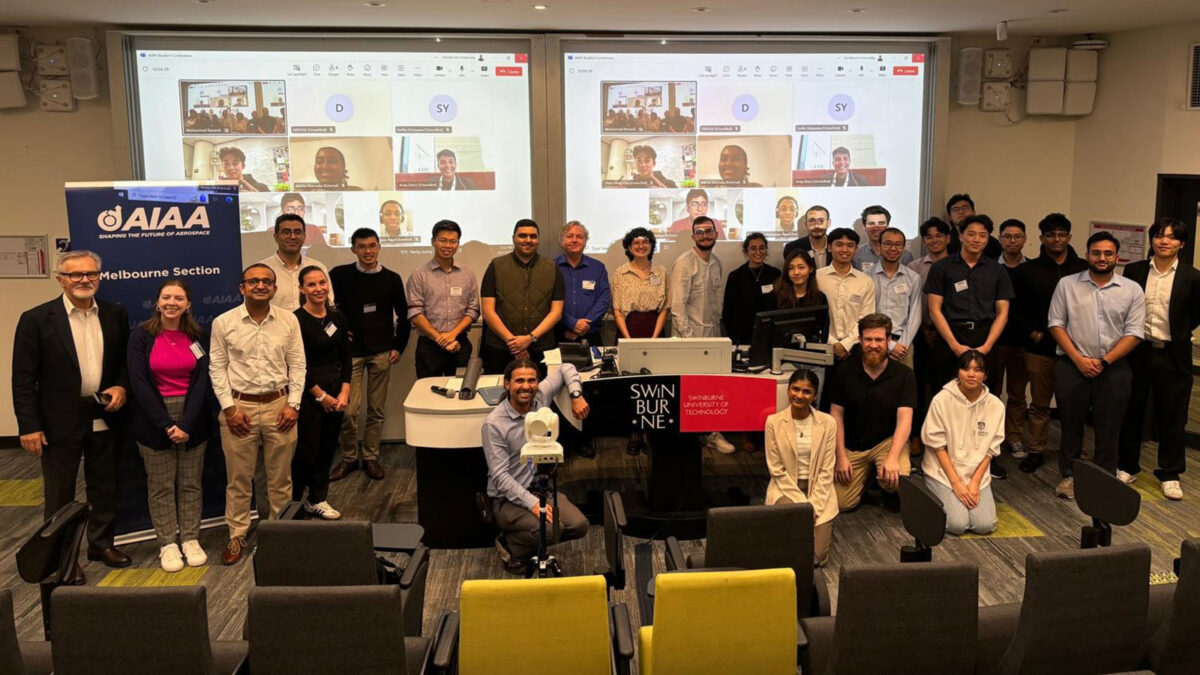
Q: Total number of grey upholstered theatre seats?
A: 8